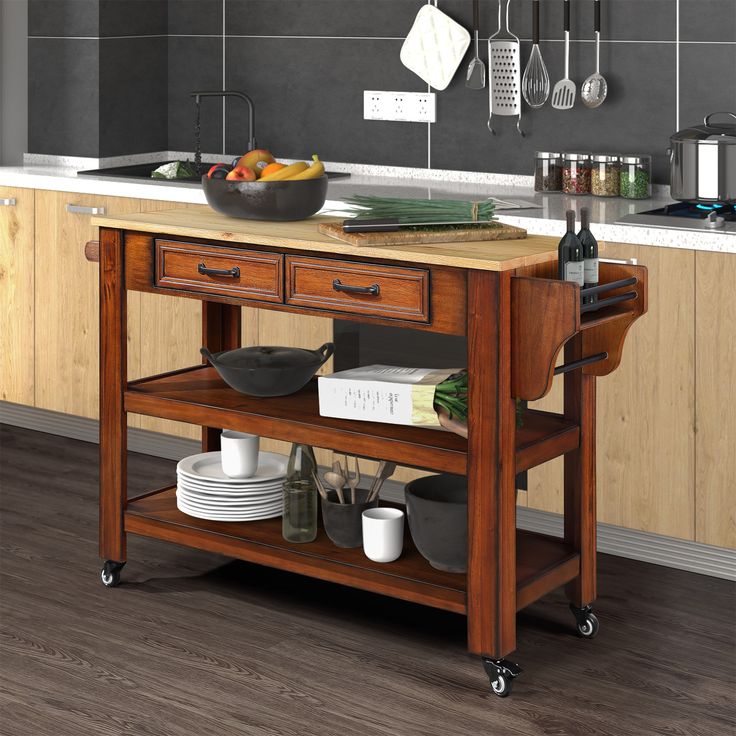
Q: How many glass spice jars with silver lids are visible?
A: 4